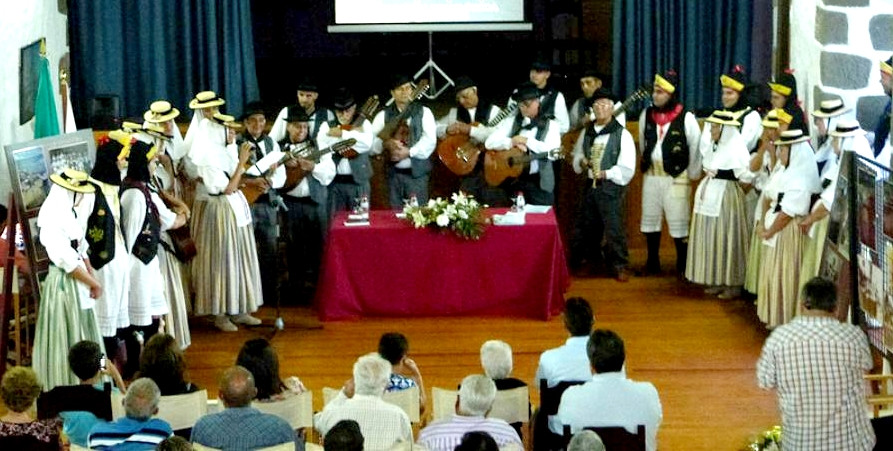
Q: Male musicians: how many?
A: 10